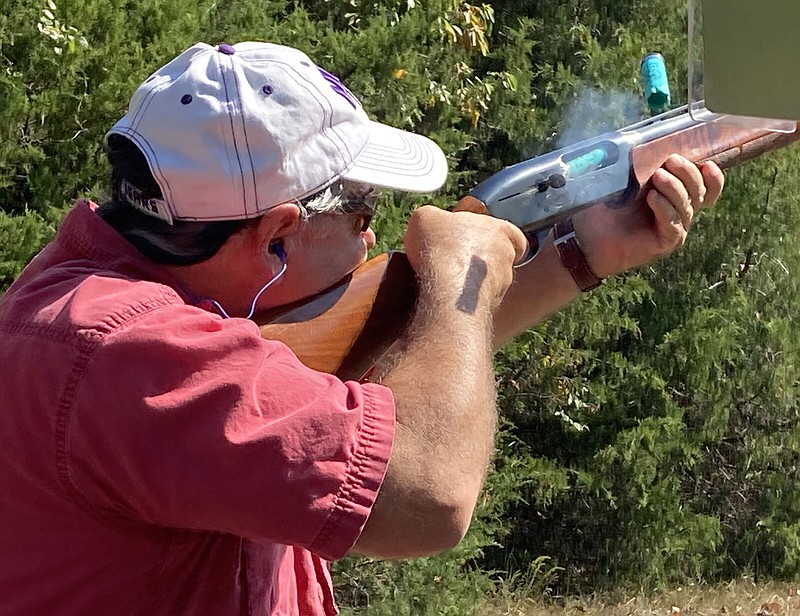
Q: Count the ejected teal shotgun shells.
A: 1